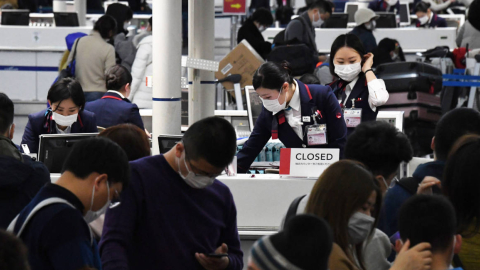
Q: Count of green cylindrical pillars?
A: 0